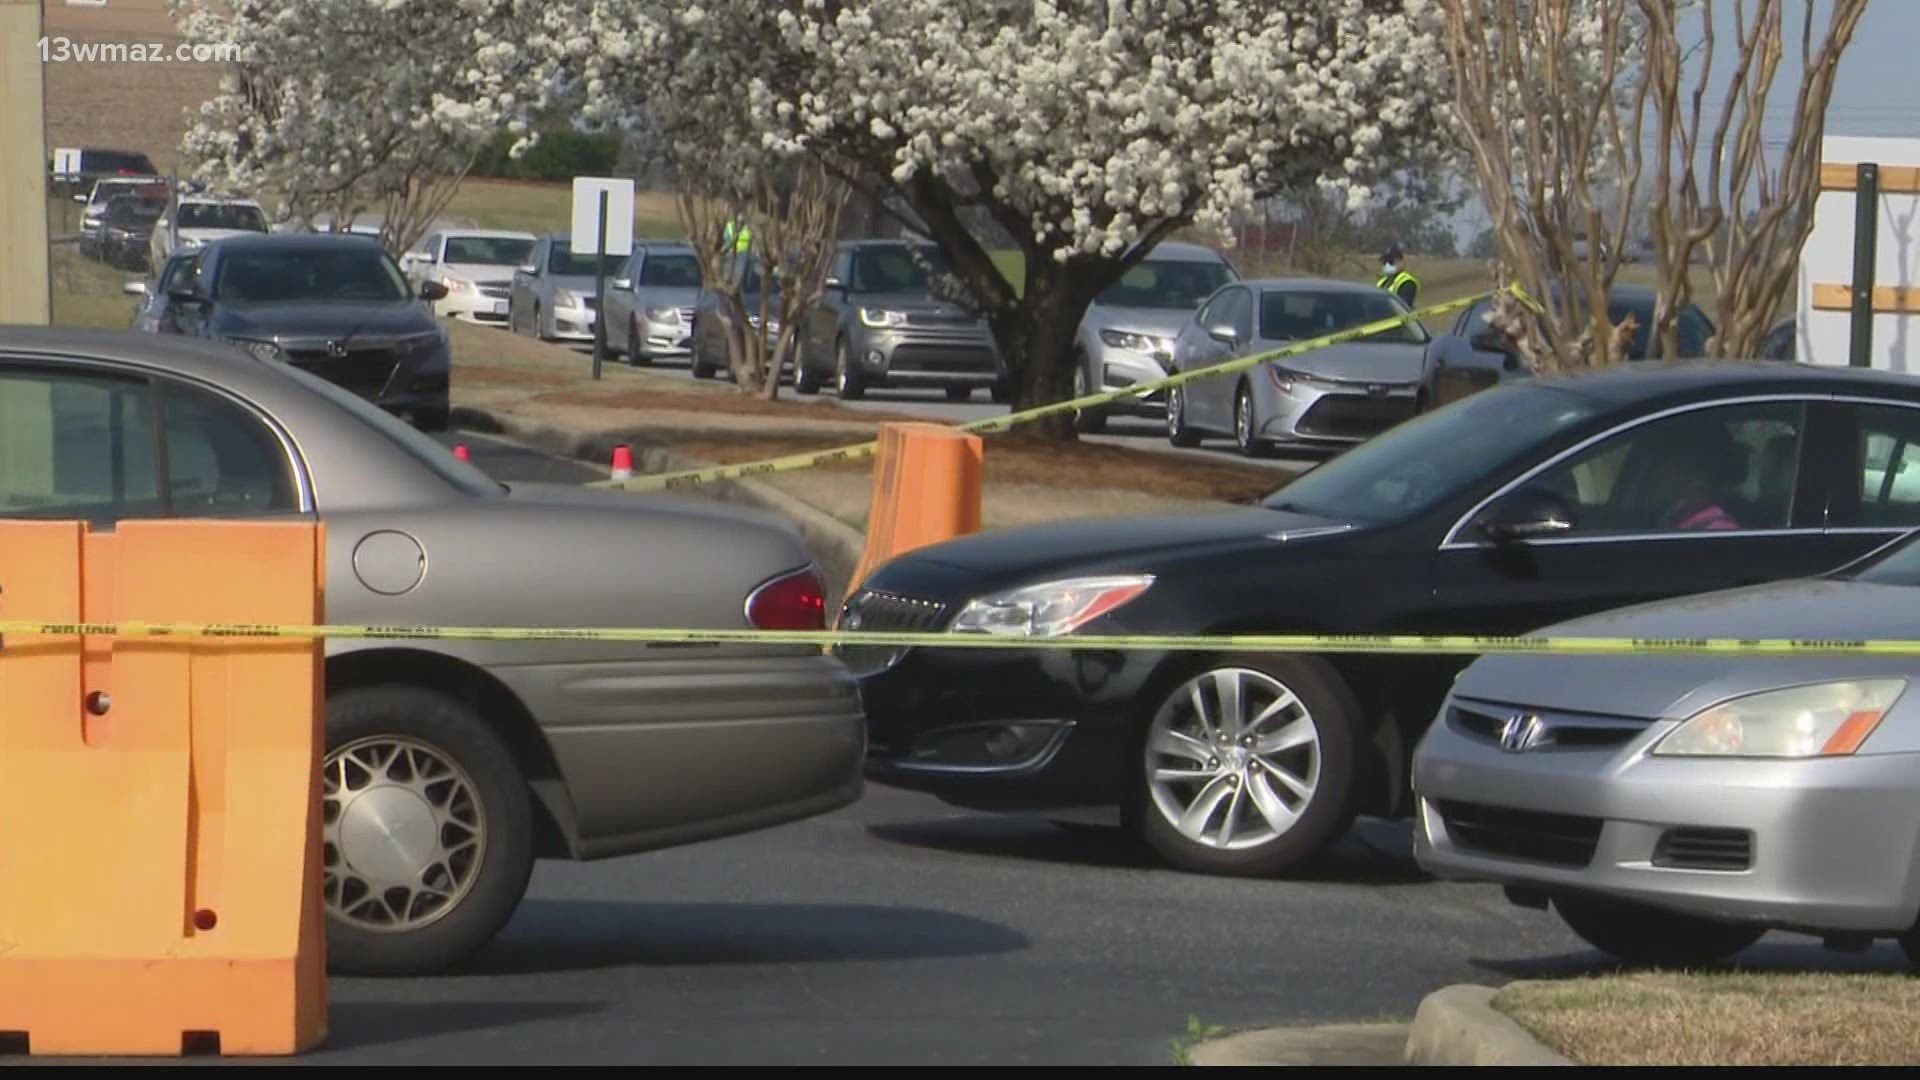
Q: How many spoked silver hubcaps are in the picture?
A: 2